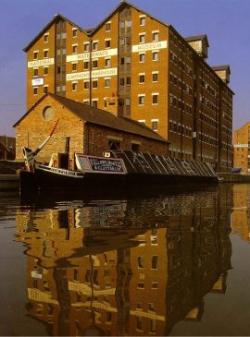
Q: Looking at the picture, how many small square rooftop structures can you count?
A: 2